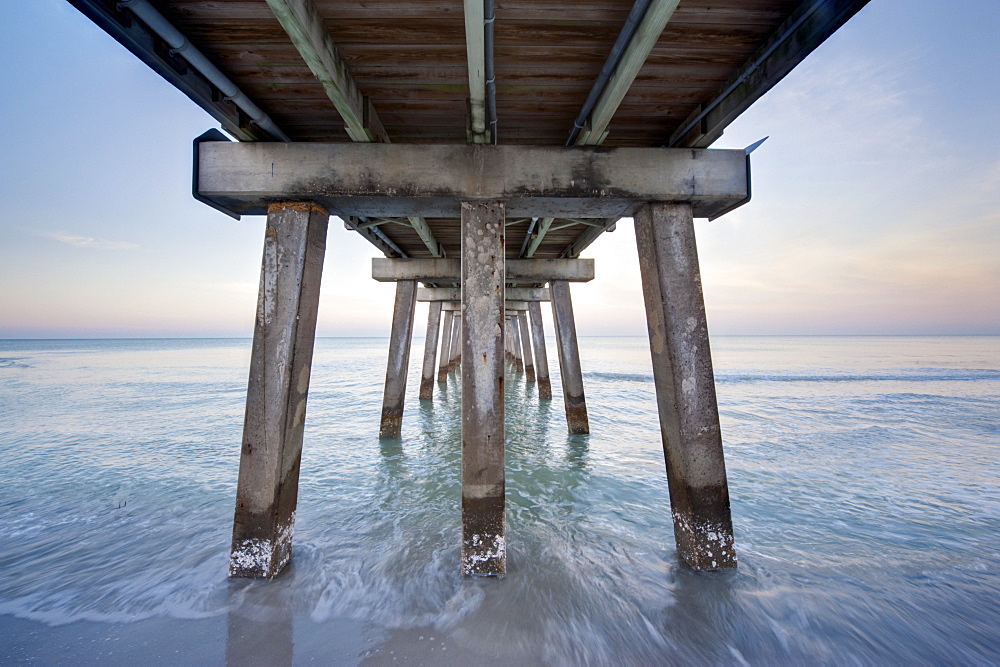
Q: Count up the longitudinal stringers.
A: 5